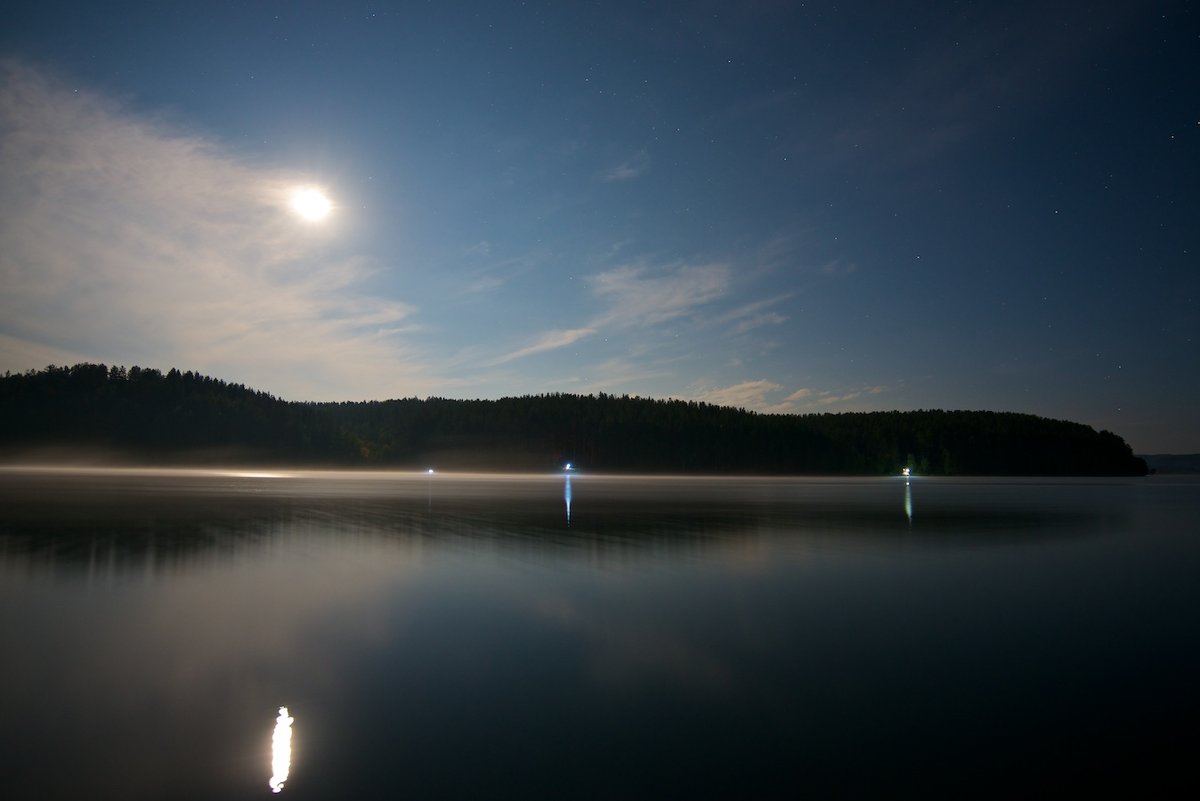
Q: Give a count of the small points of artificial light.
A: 3